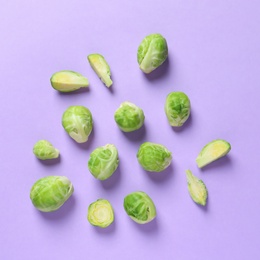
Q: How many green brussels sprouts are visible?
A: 14